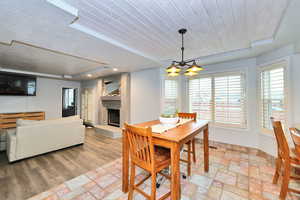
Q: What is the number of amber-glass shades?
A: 4